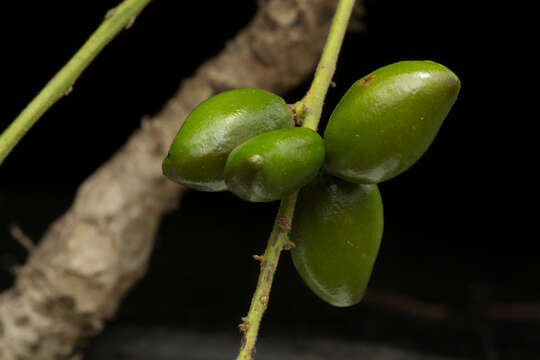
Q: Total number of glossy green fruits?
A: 4